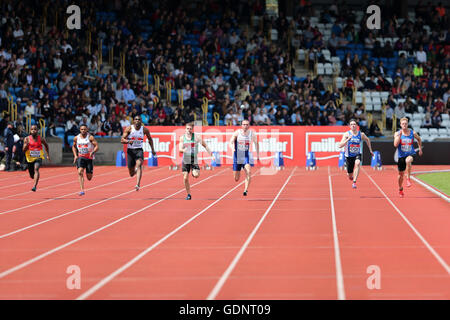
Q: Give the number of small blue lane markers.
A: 8